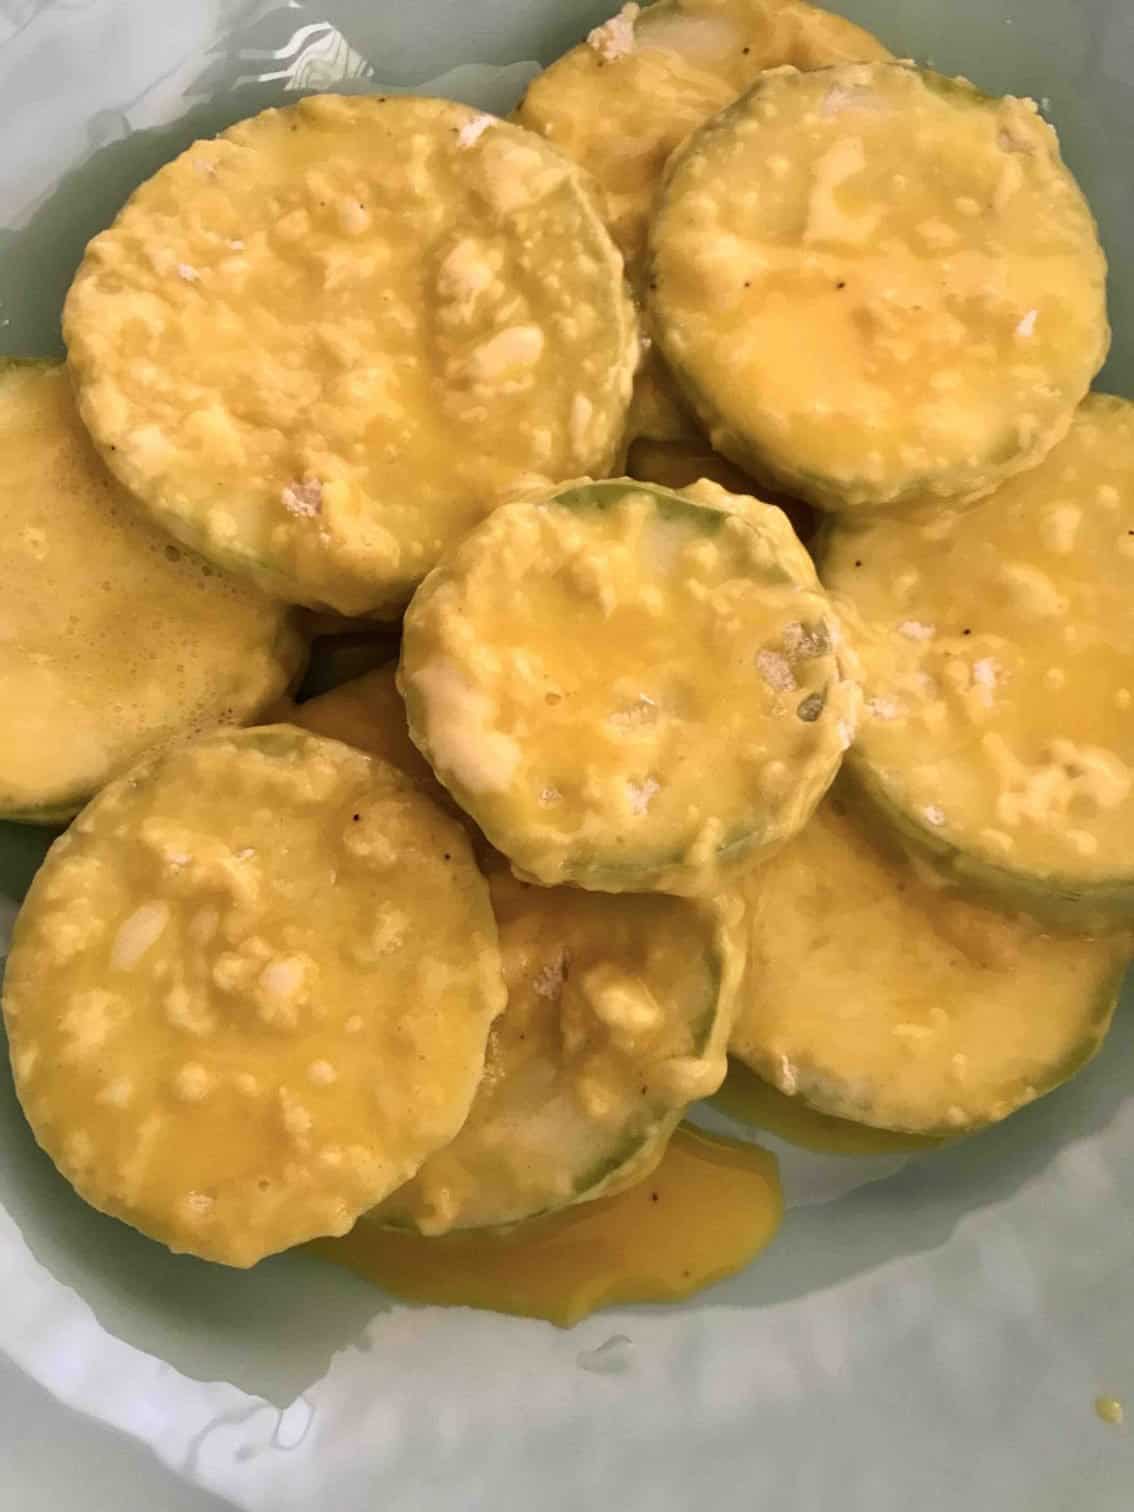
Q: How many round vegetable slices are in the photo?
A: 9